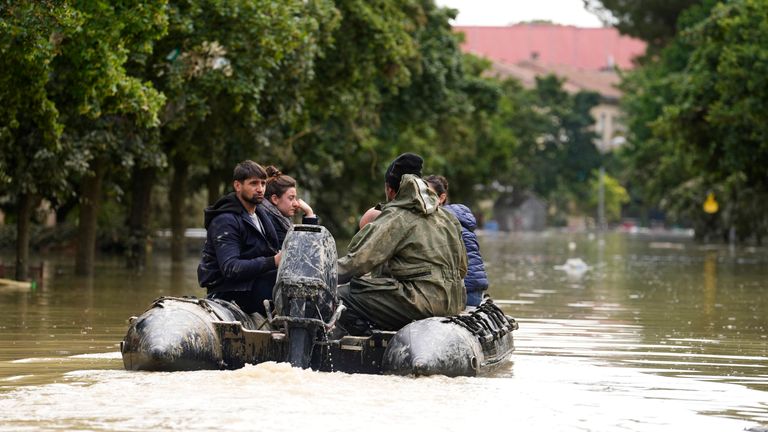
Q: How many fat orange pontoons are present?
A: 0